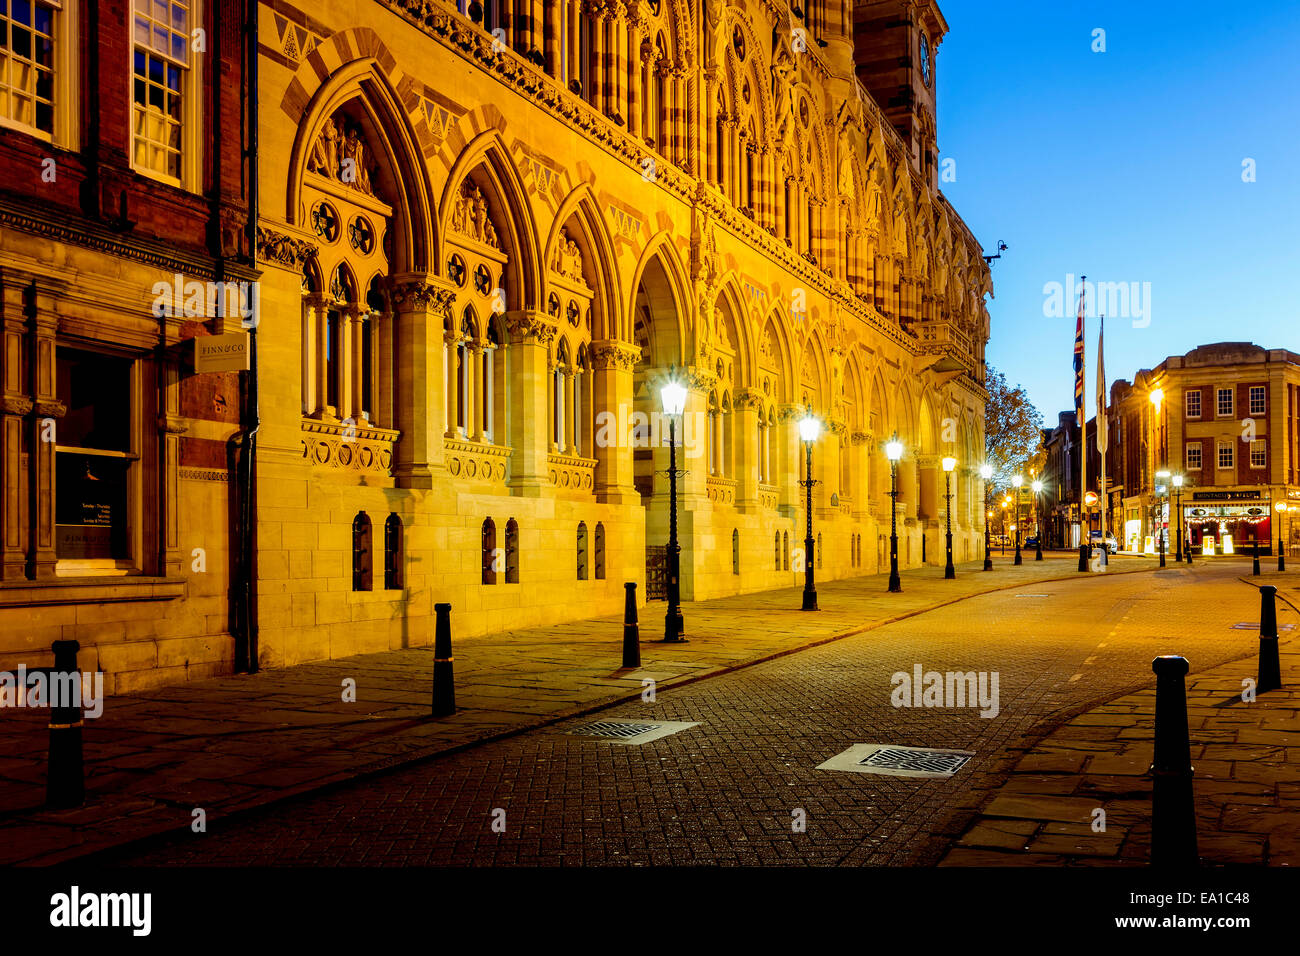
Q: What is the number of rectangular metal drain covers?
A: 2